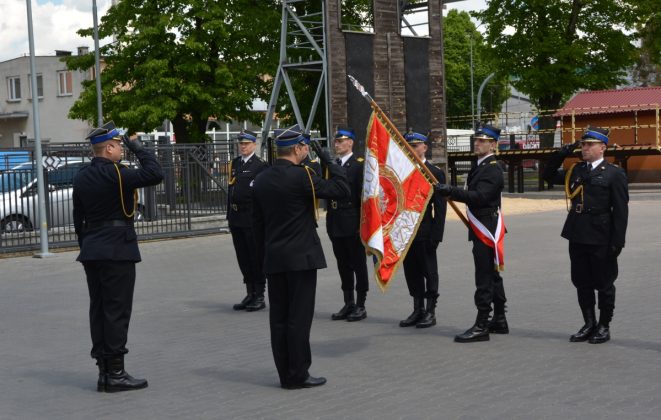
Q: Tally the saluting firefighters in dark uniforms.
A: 3